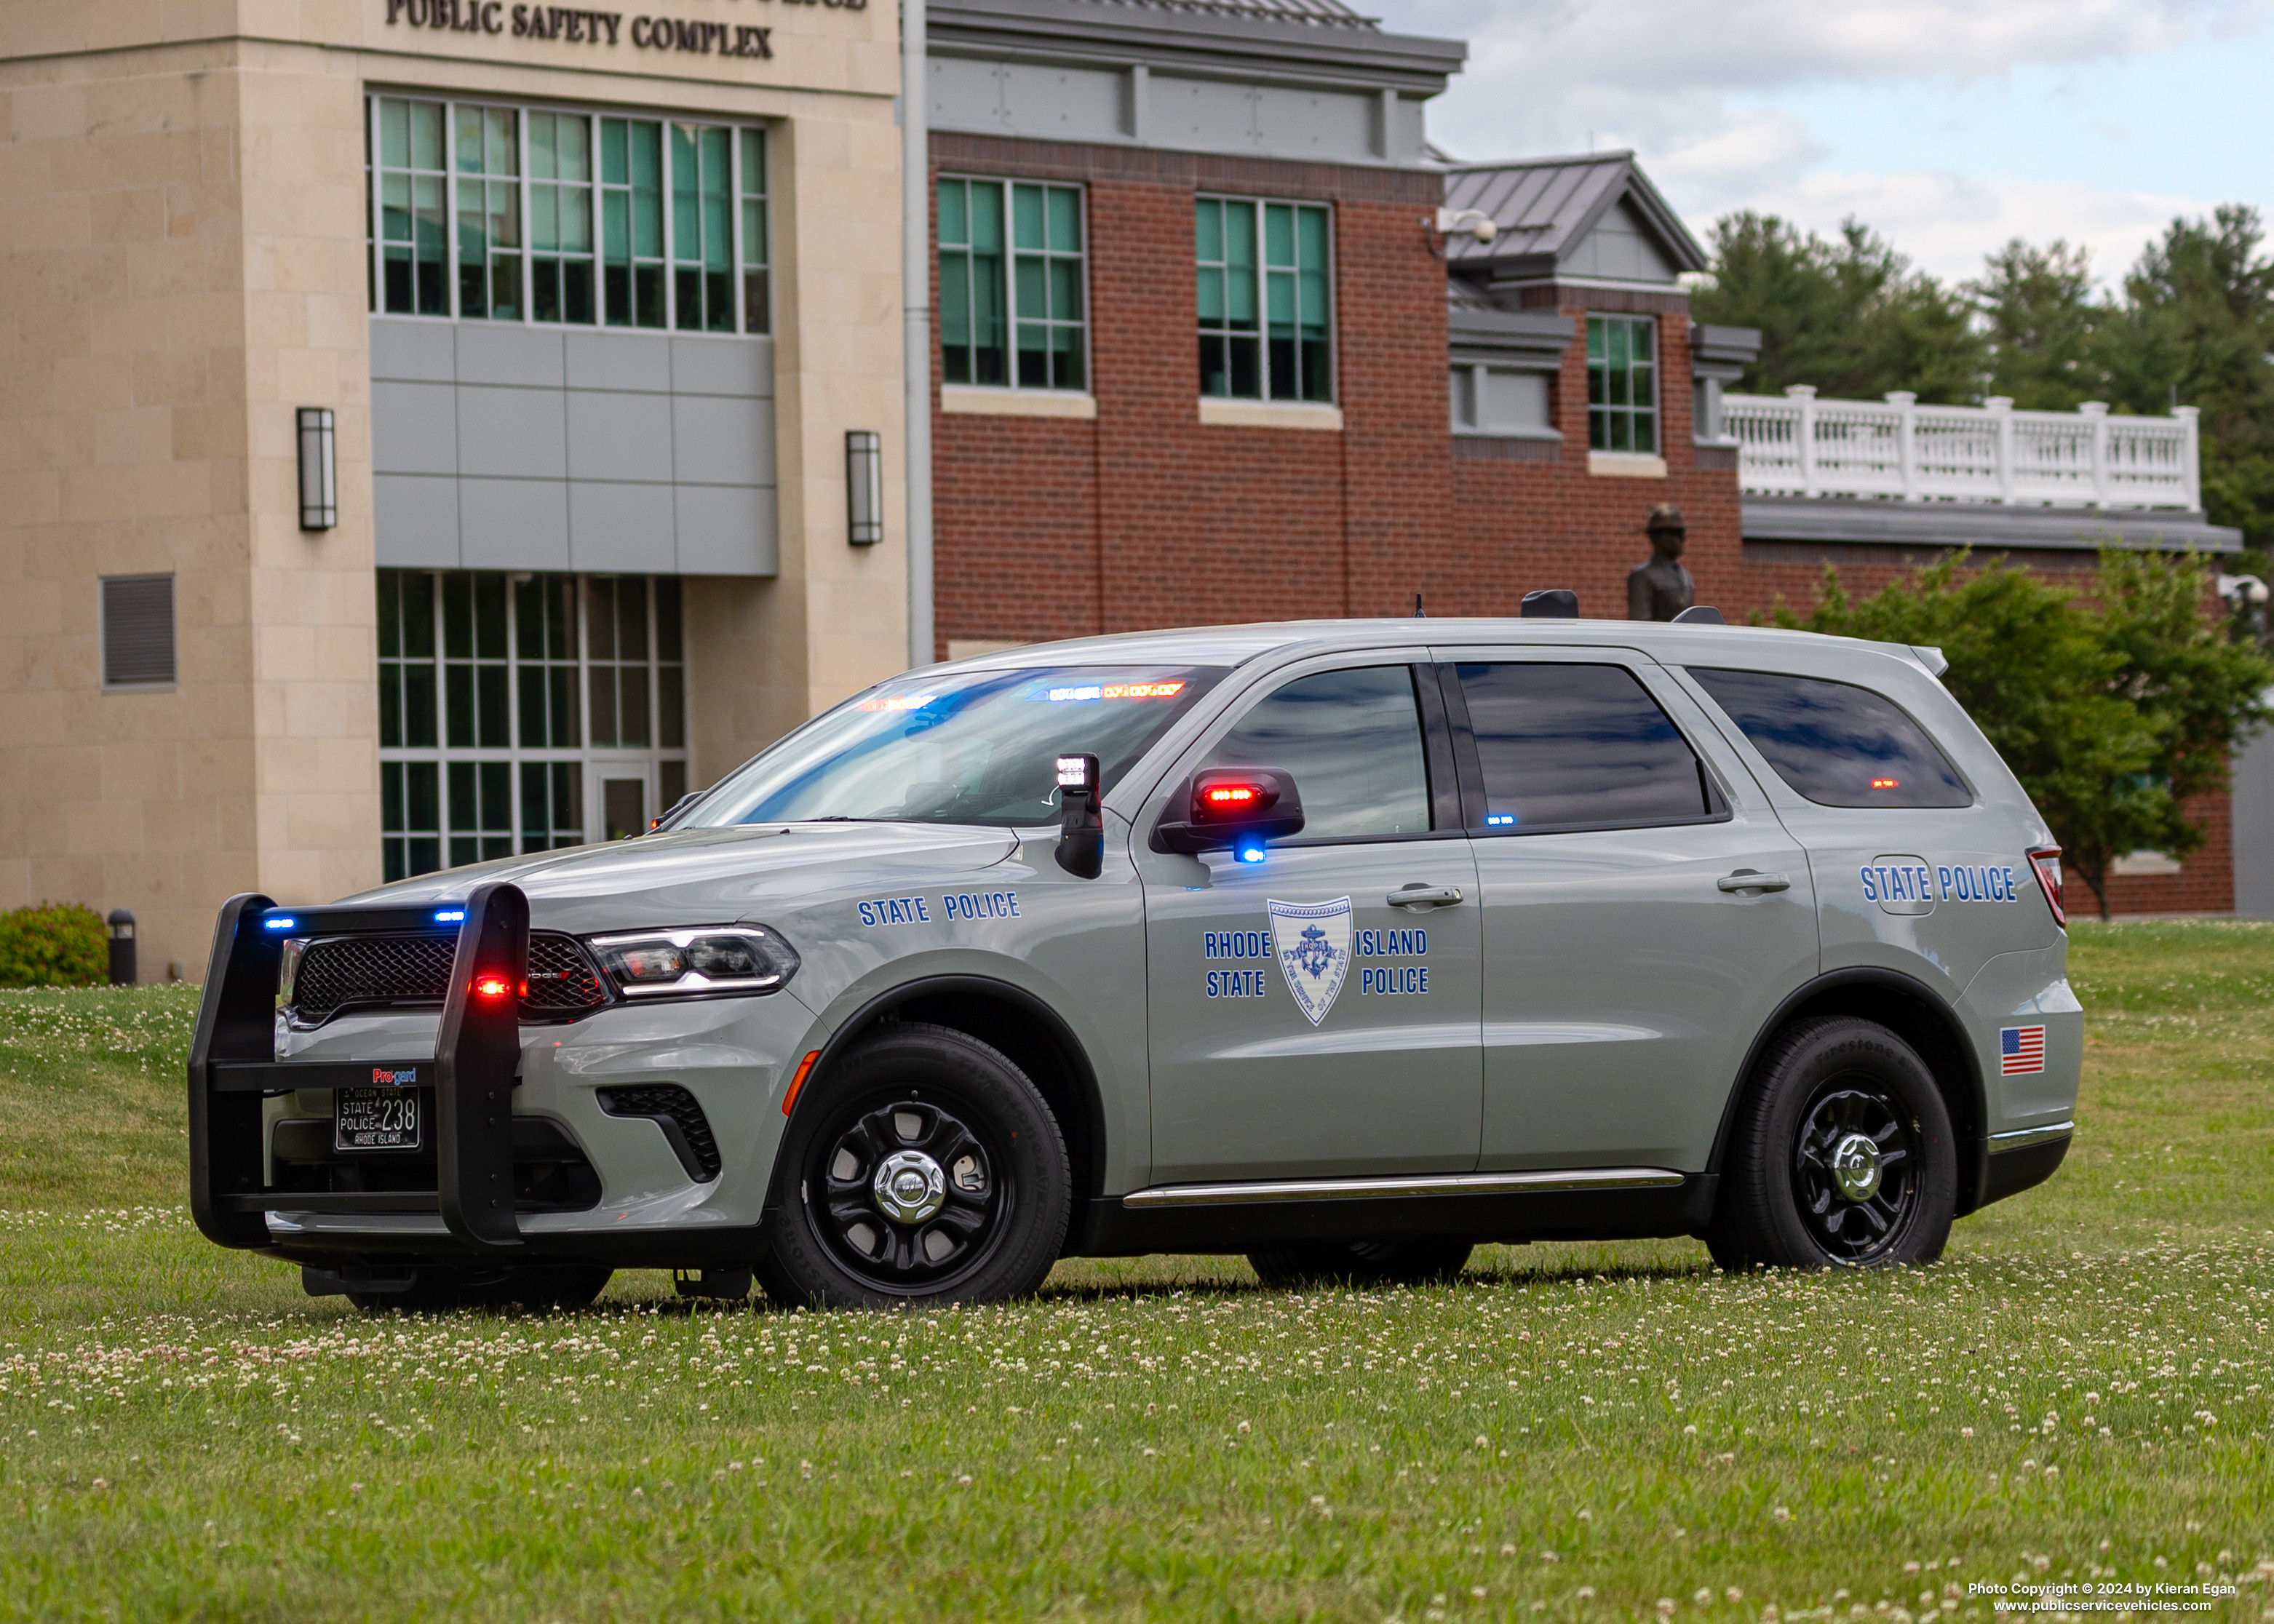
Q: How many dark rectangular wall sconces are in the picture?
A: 2